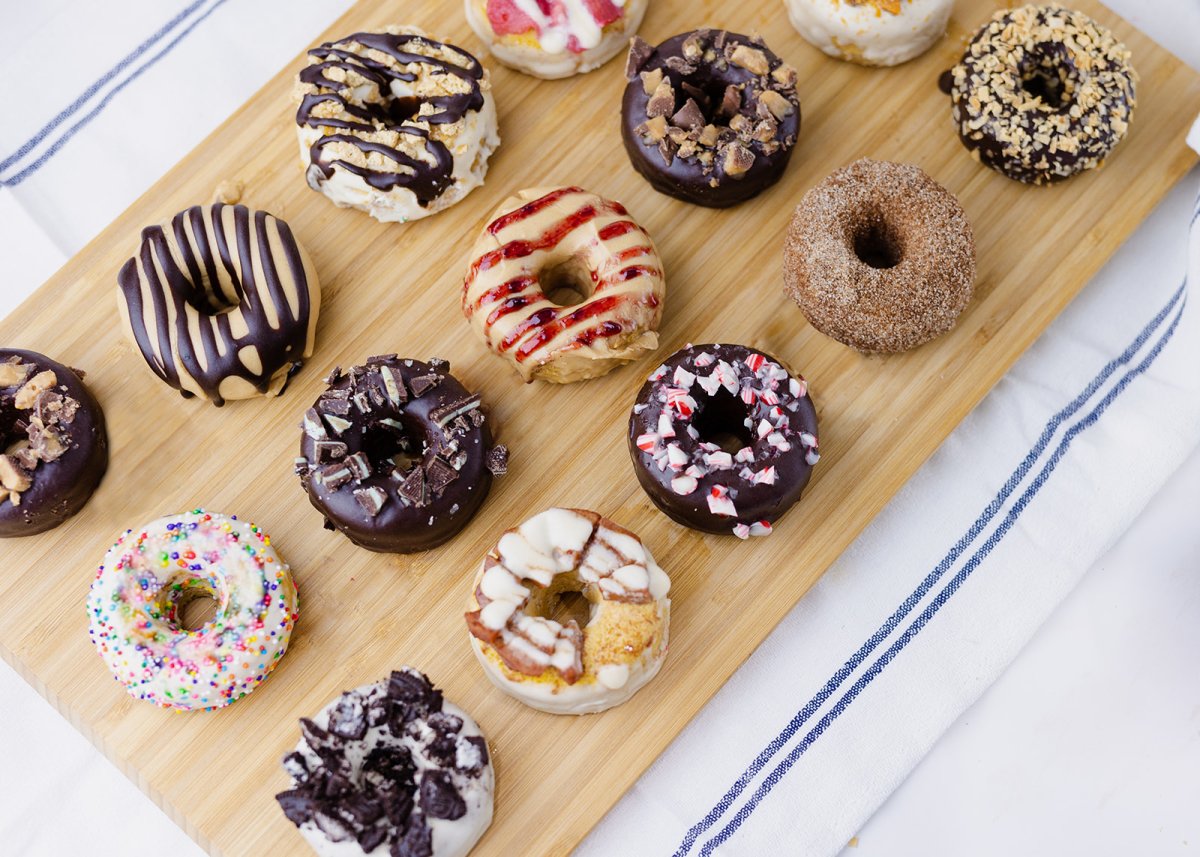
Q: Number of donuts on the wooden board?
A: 14